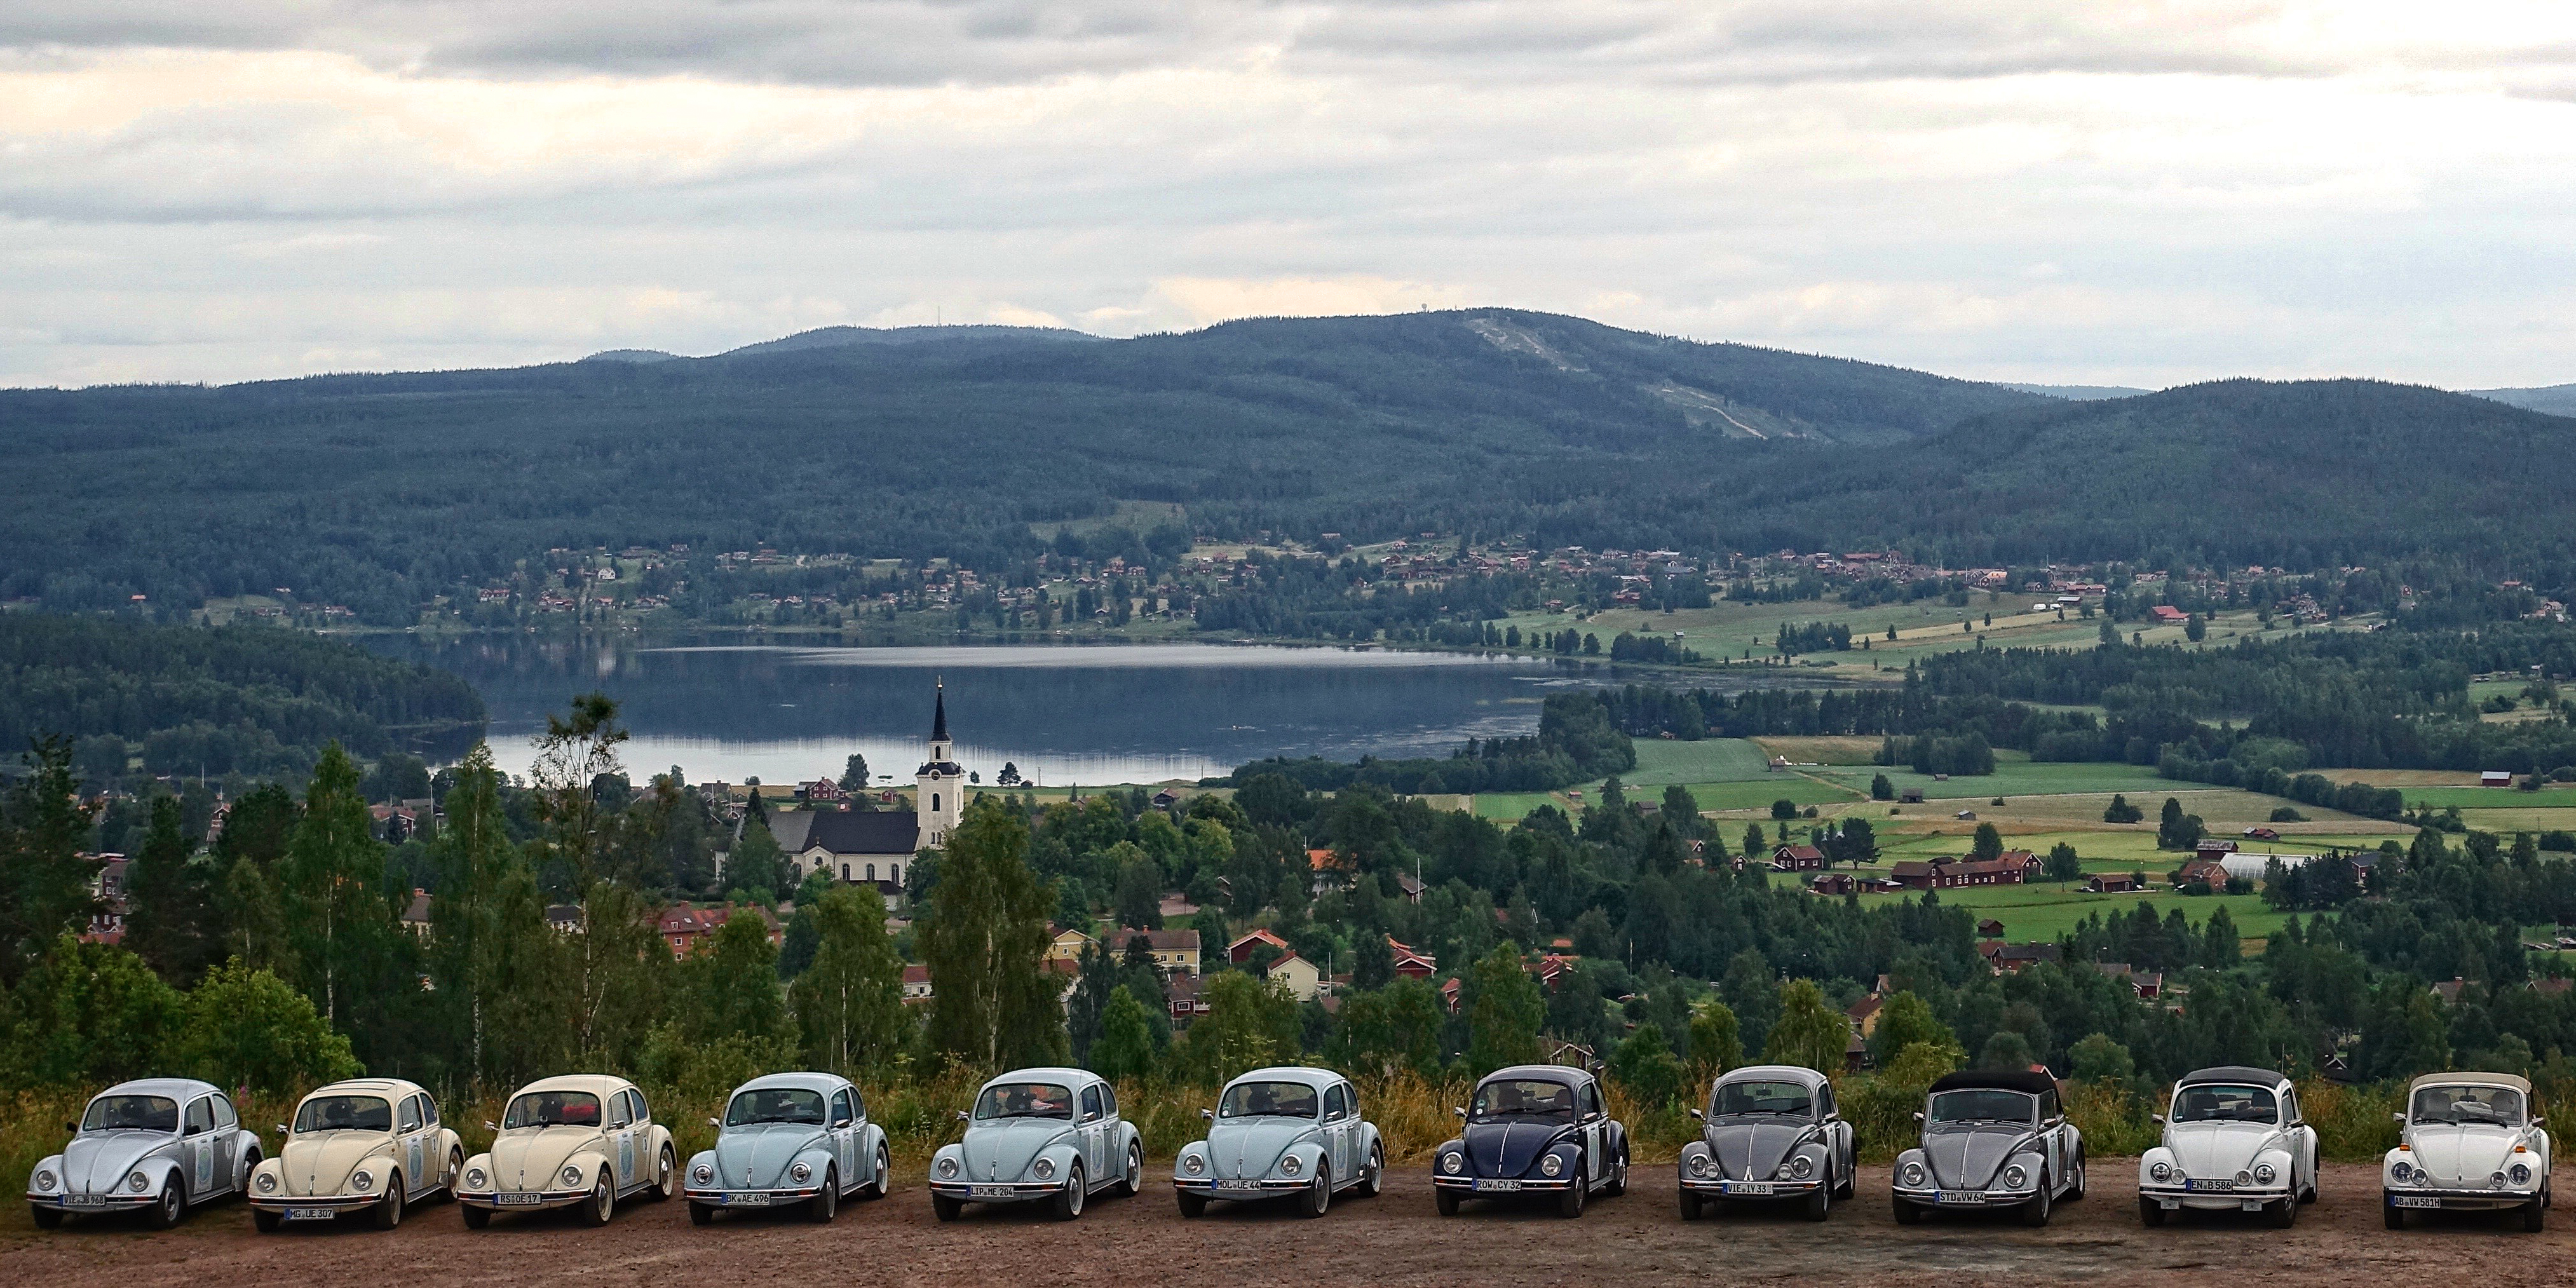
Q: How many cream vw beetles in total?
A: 2